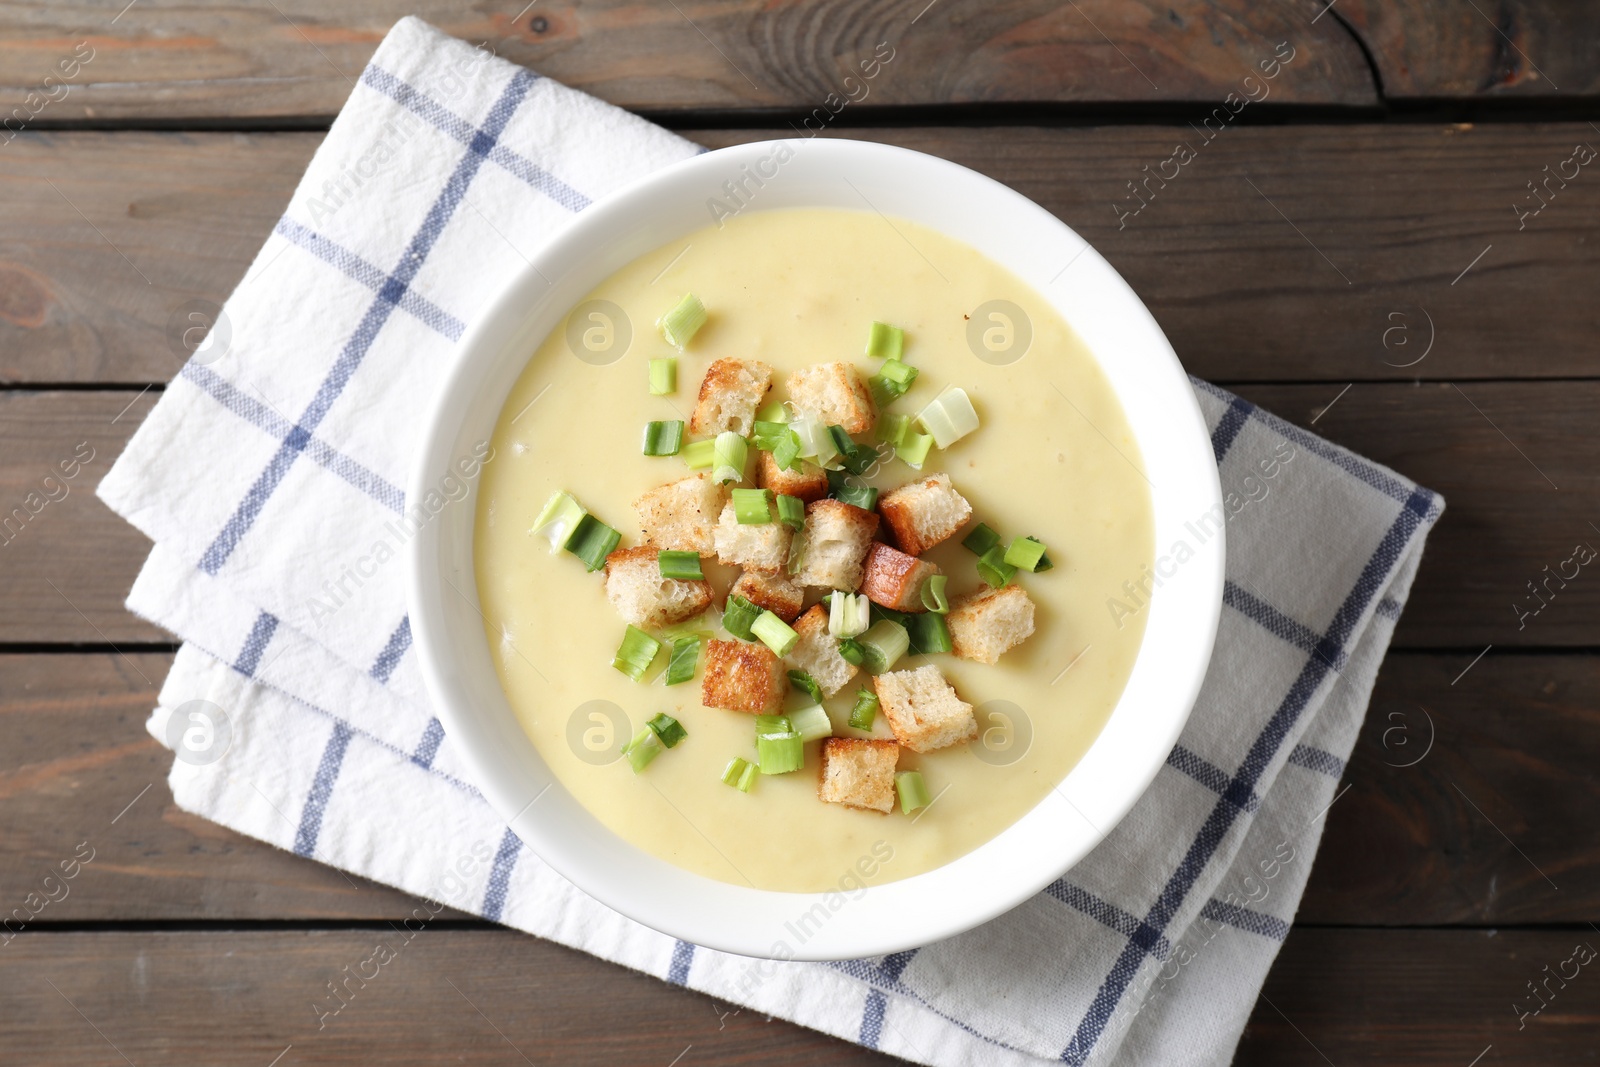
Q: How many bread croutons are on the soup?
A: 15